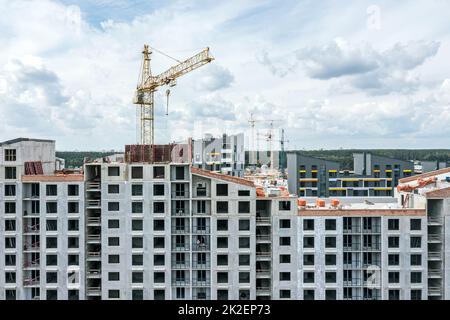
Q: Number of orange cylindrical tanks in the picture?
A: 3